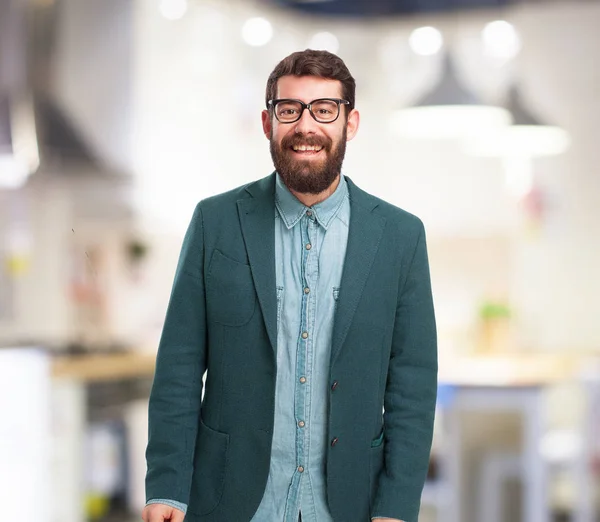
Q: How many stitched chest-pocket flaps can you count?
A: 2